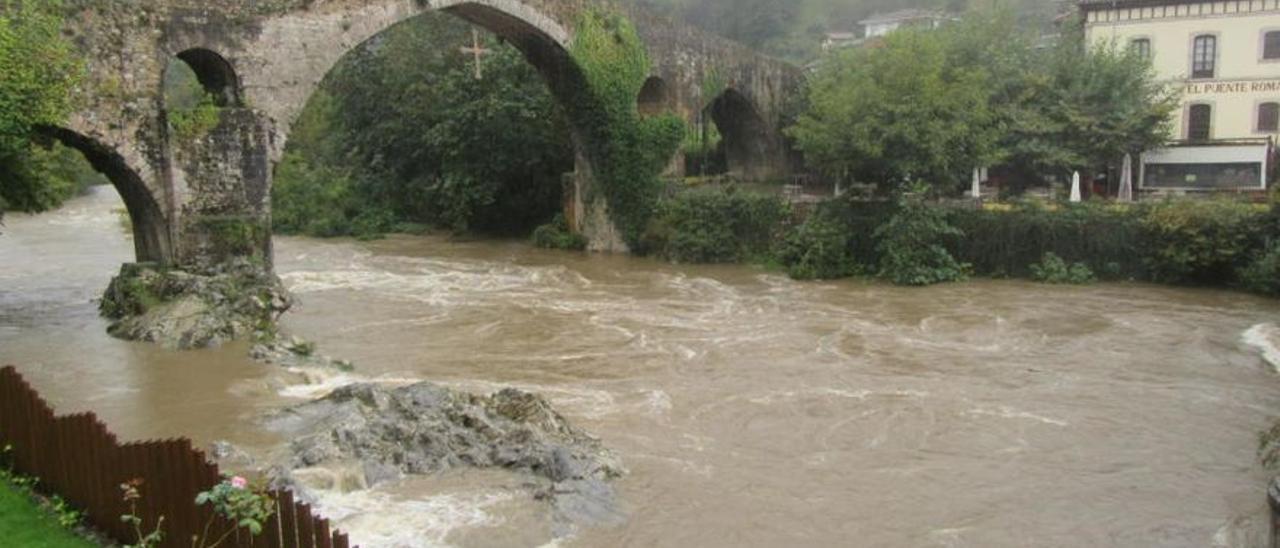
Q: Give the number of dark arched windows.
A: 5